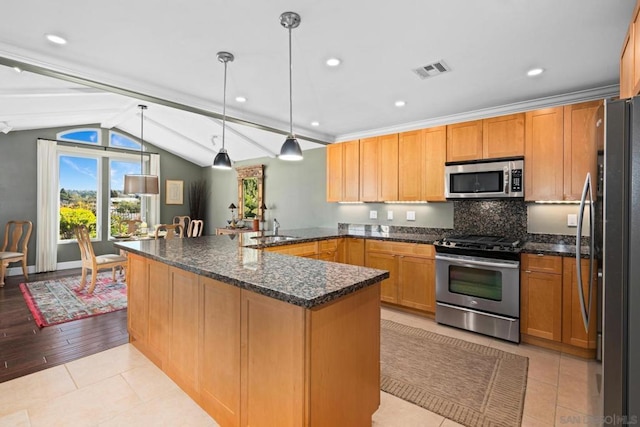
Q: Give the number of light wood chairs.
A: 6